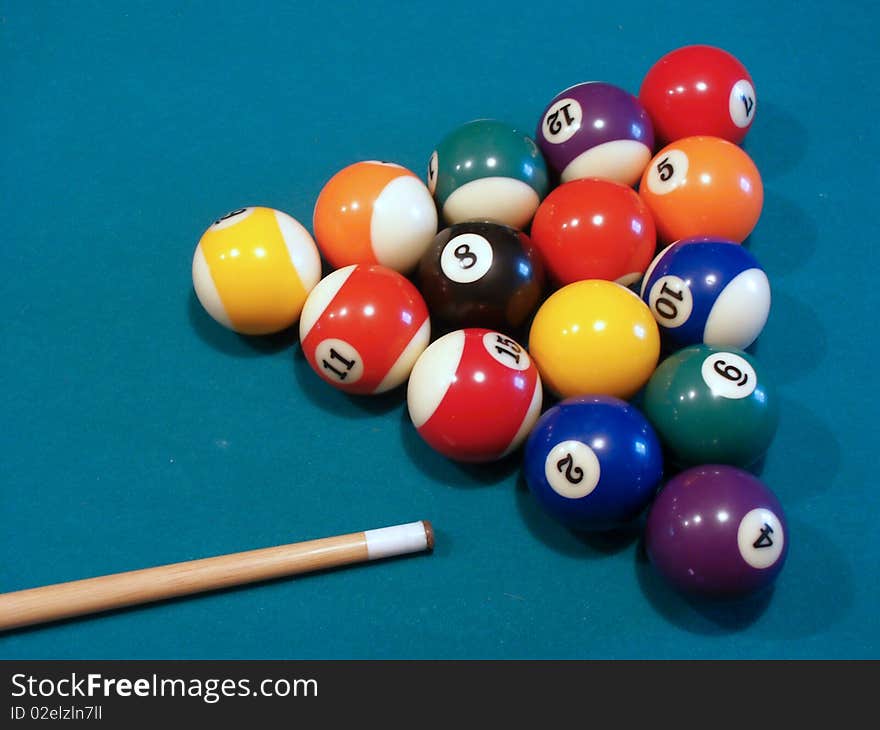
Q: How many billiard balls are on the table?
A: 15